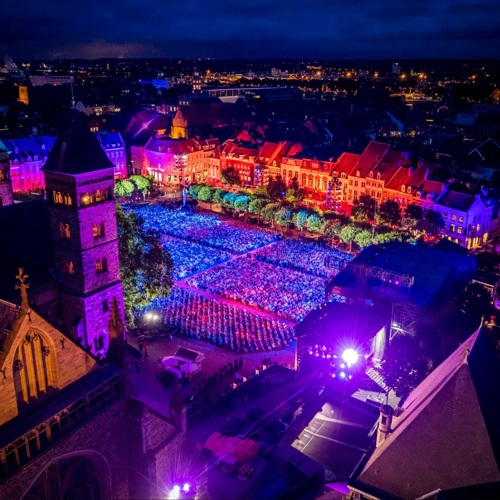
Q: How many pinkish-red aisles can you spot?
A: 2